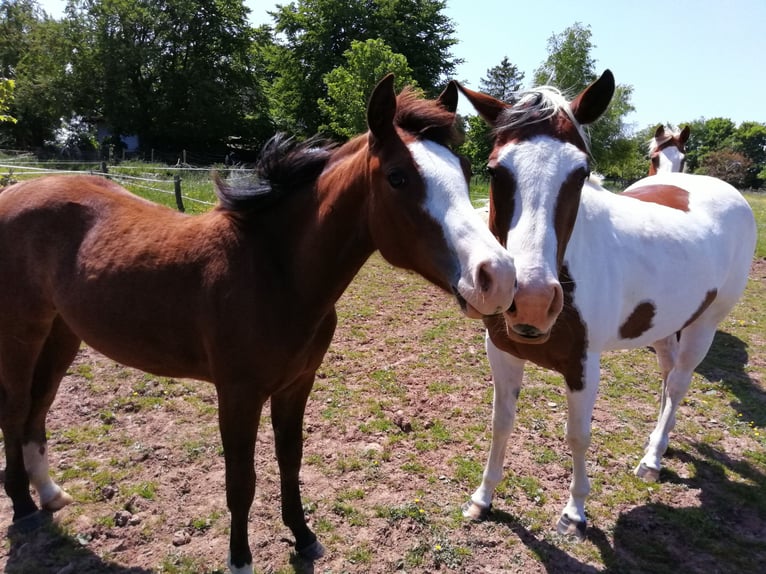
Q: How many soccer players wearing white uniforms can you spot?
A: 0